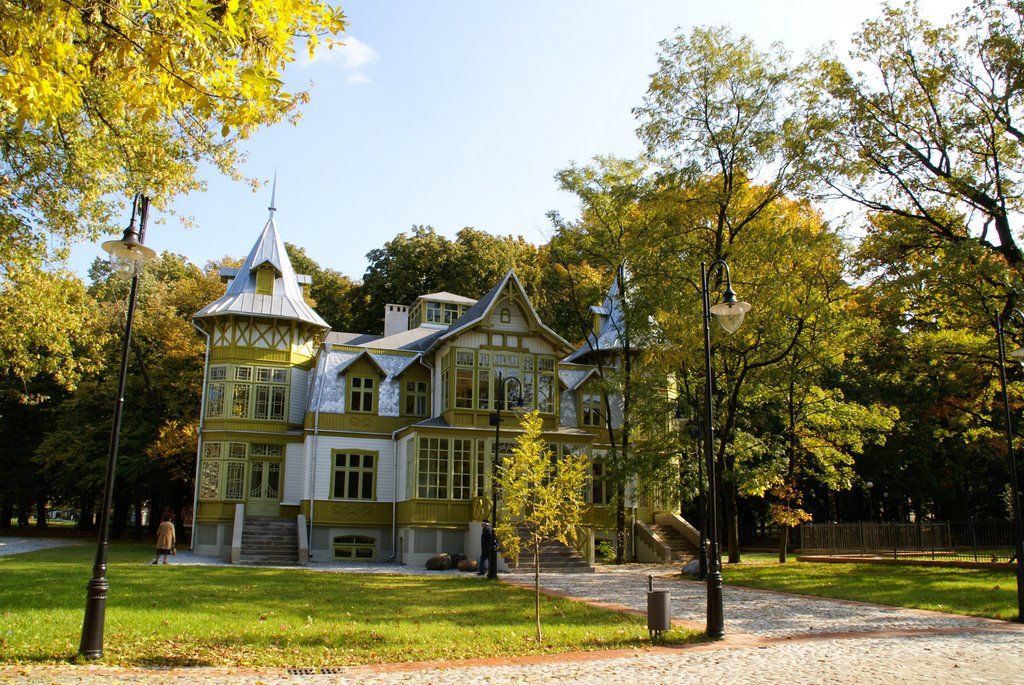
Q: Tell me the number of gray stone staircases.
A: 3